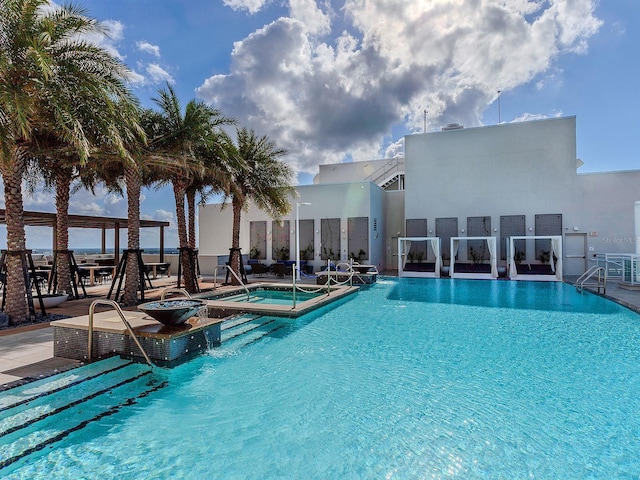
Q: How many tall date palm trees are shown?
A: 6